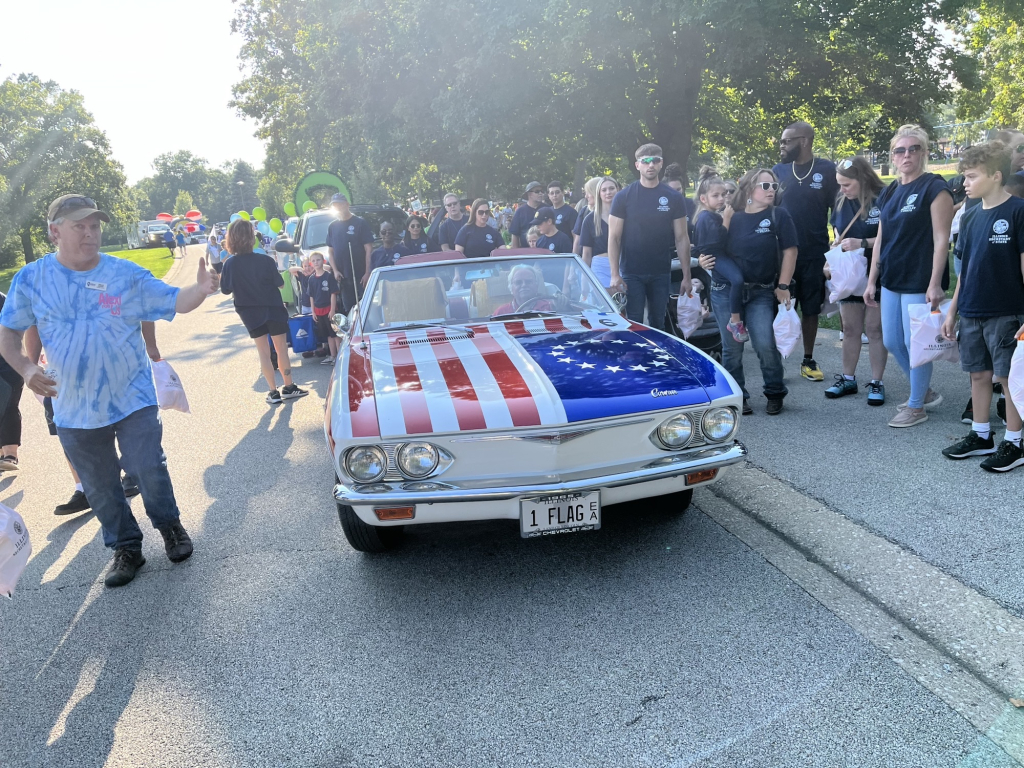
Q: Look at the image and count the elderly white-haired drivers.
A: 1